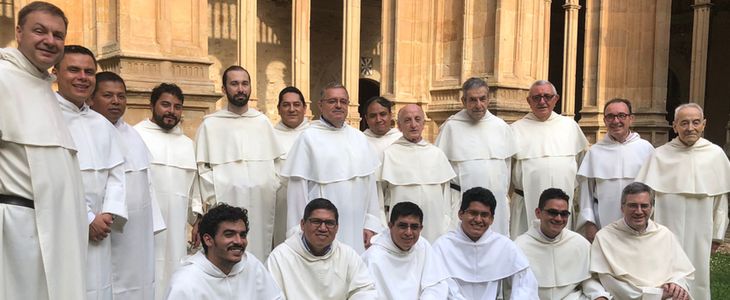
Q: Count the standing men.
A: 13